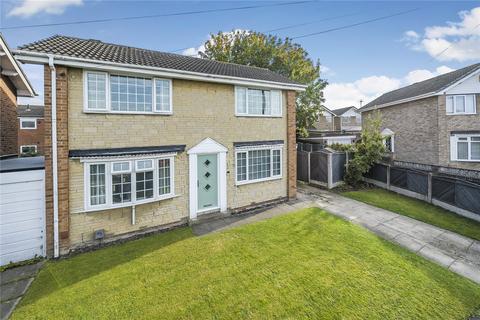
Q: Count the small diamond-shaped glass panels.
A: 3